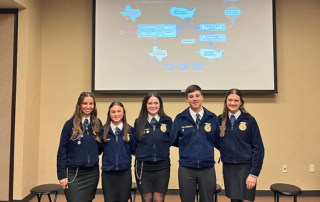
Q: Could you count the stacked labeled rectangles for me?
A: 2